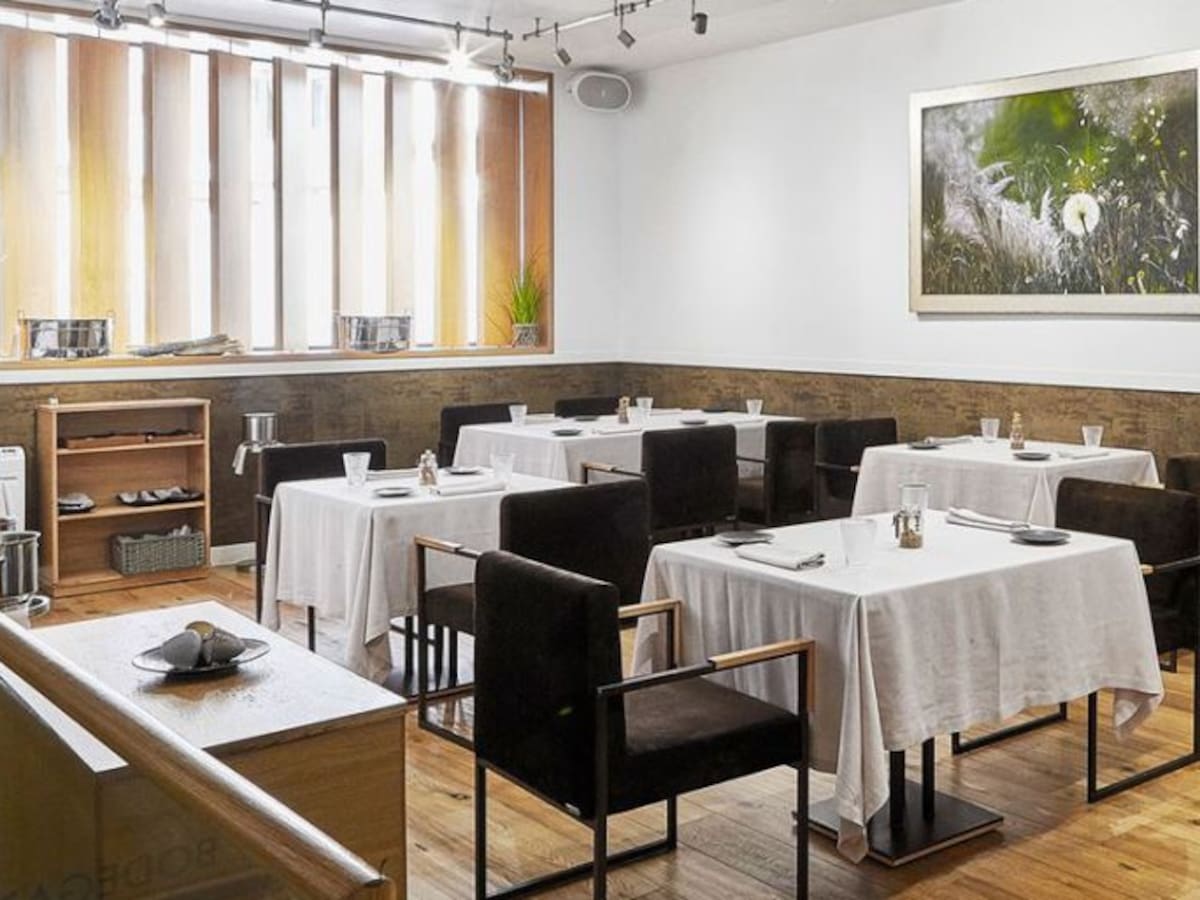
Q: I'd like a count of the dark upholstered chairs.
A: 10